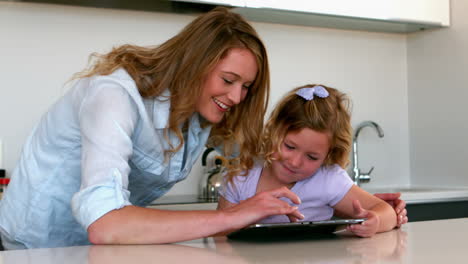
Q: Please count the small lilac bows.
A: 1